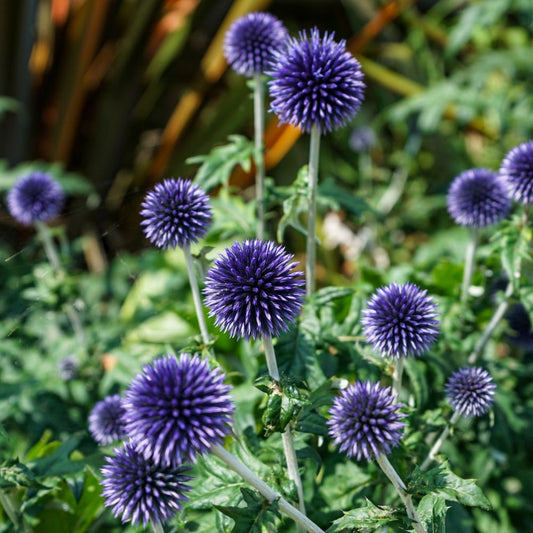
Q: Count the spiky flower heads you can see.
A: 13